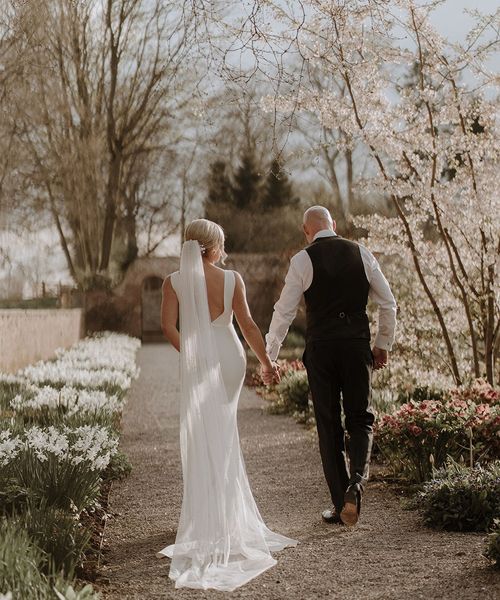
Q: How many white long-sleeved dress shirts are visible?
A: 1